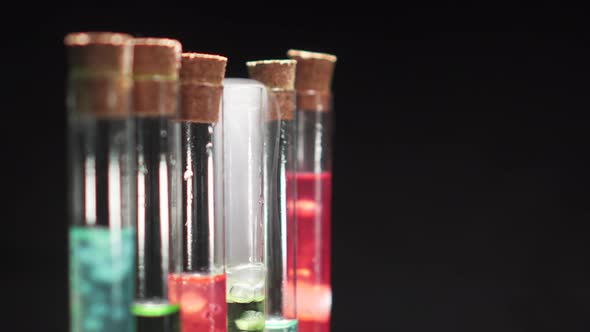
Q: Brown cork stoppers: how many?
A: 5